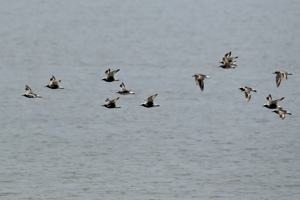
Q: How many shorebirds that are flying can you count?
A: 13